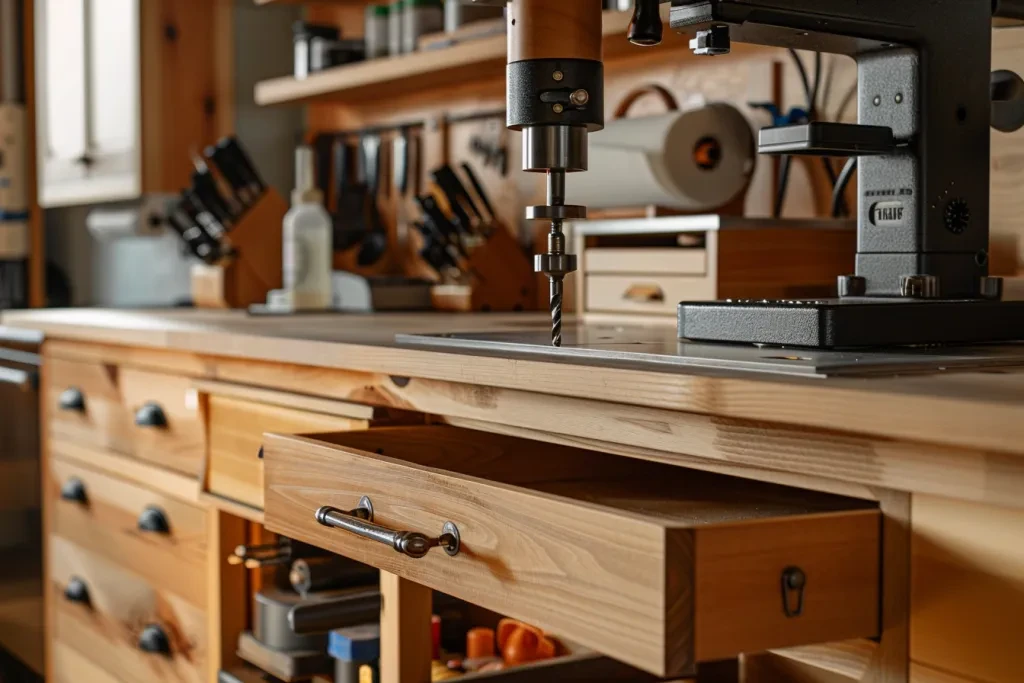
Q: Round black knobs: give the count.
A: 6